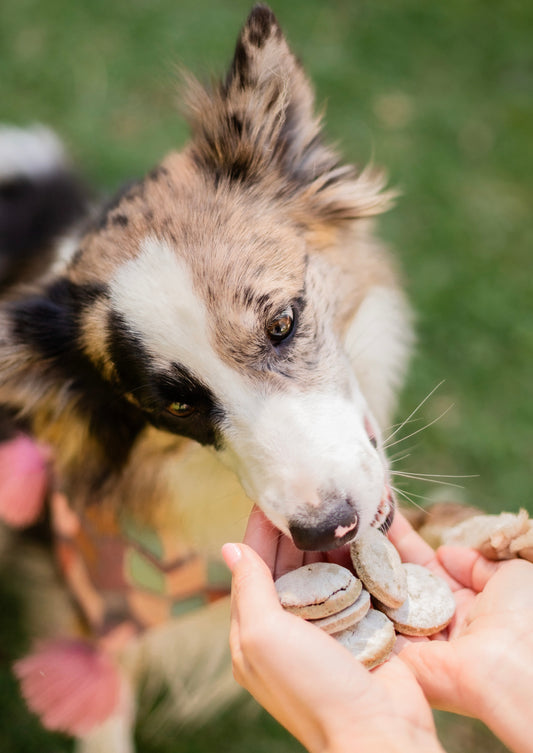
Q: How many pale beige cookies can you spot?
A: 5